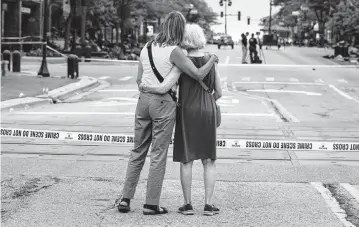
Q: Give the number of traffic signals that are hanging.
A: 3